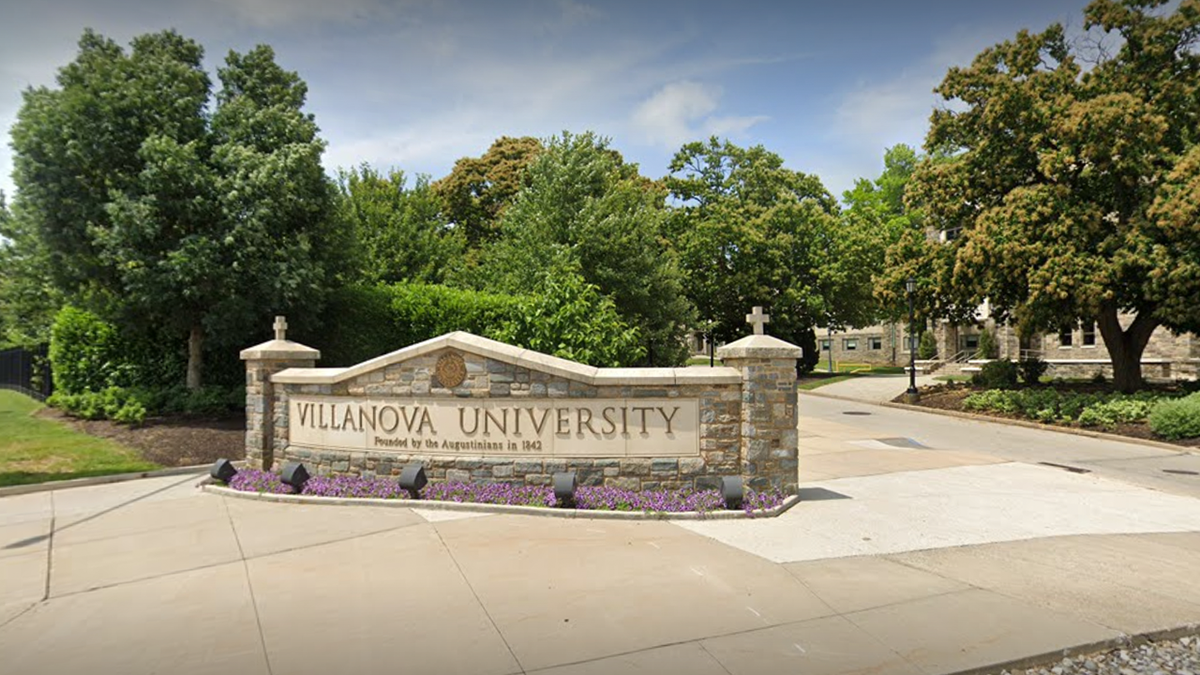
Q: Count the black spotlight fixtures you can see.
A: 5